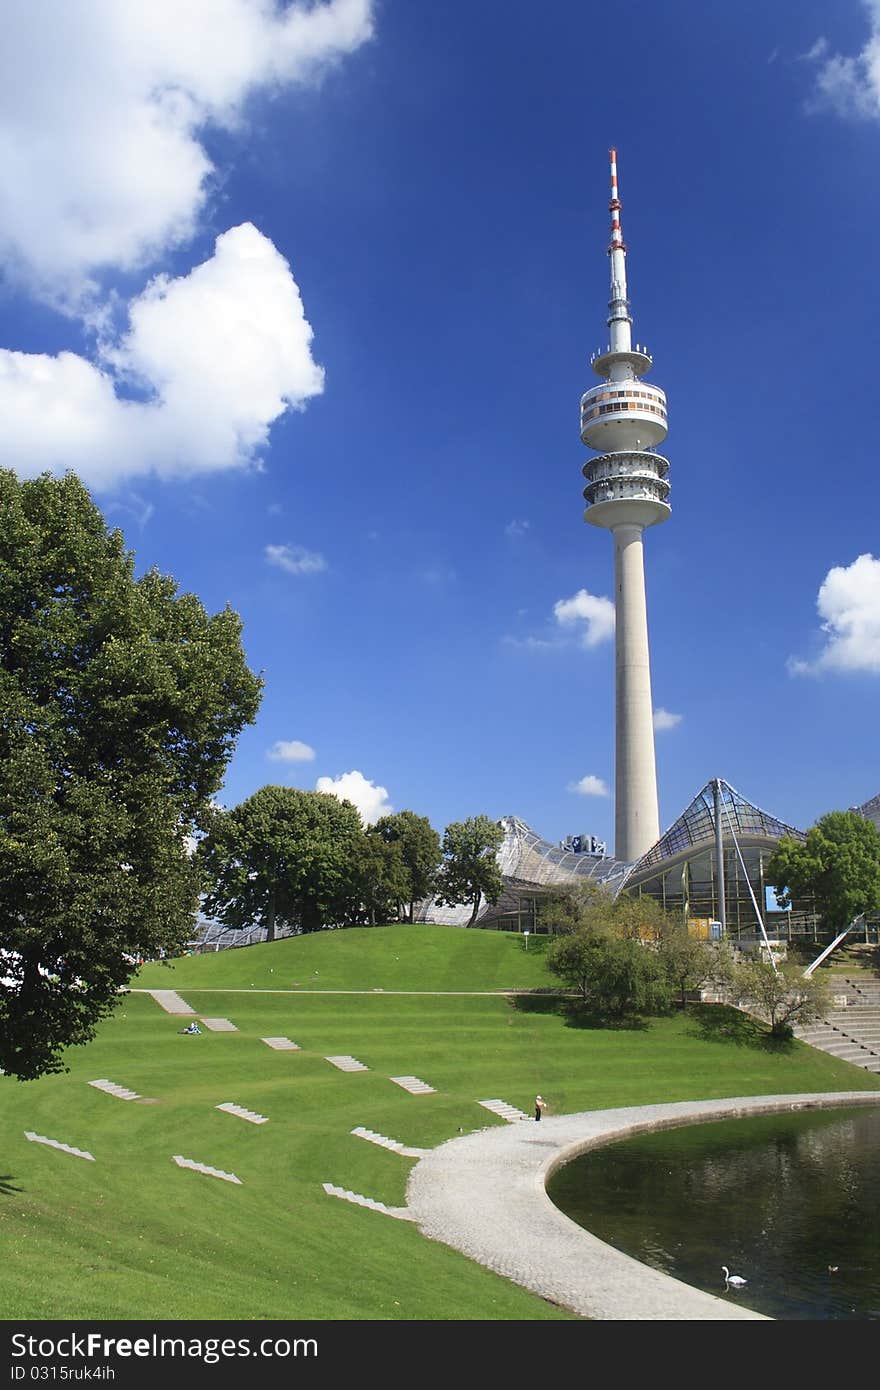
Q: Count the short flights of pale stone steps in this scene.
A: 12